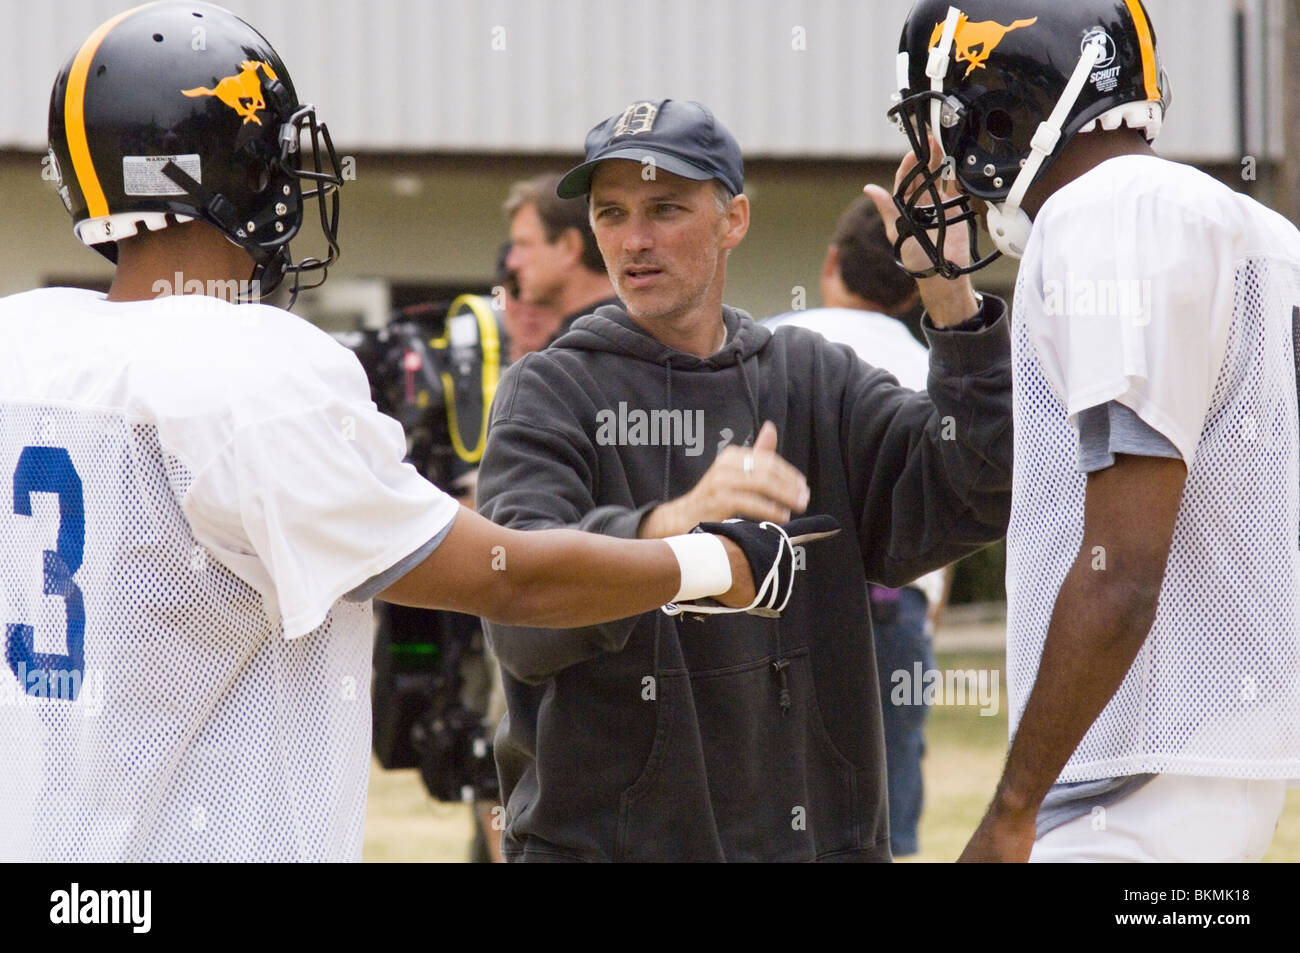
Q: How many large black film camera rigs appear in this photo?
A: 1